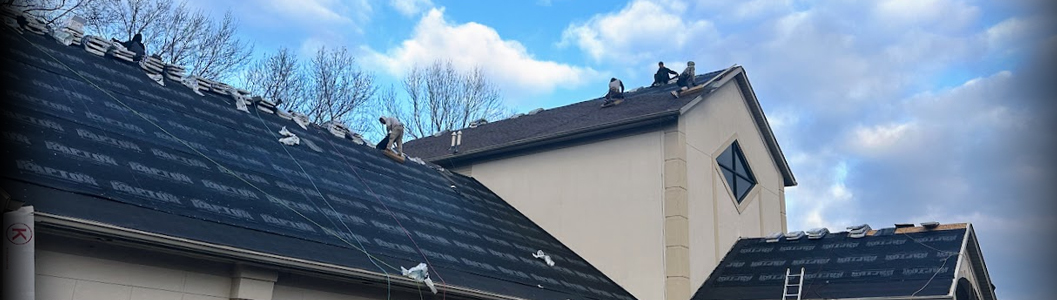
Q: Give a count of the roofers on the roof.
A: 5